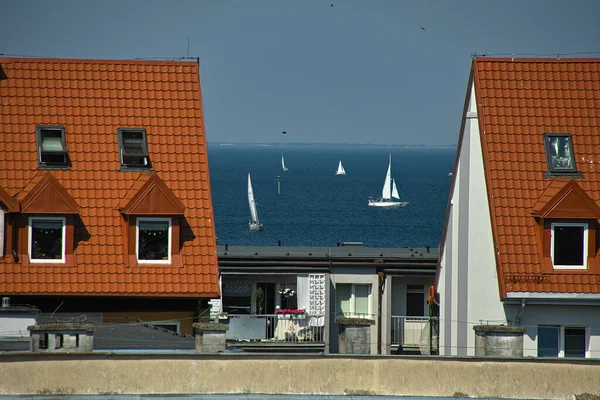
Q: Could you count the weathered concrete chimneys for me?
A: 4